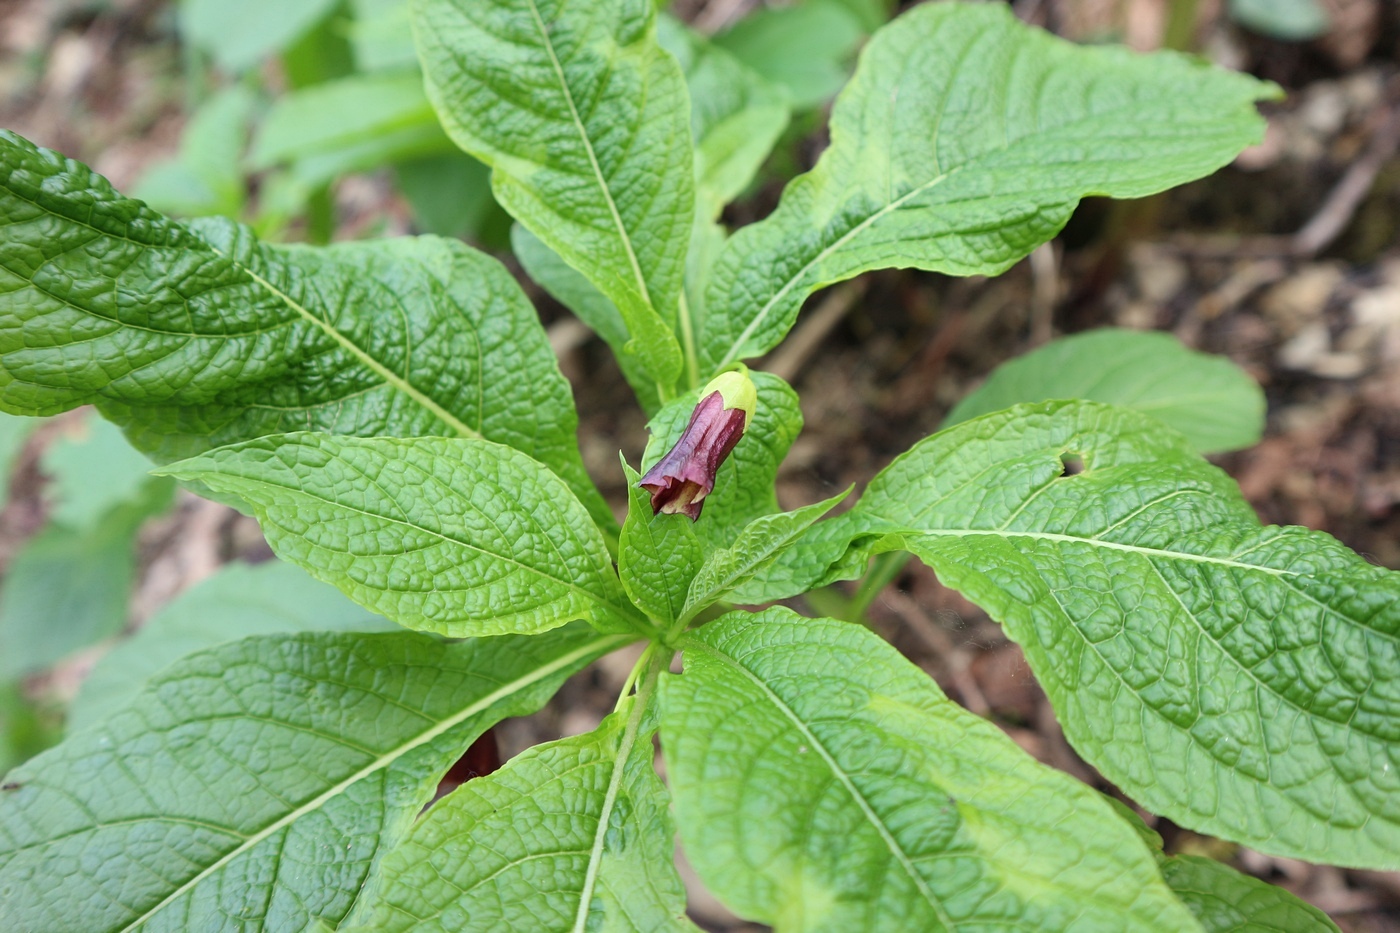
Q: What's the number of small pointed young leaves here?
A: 2